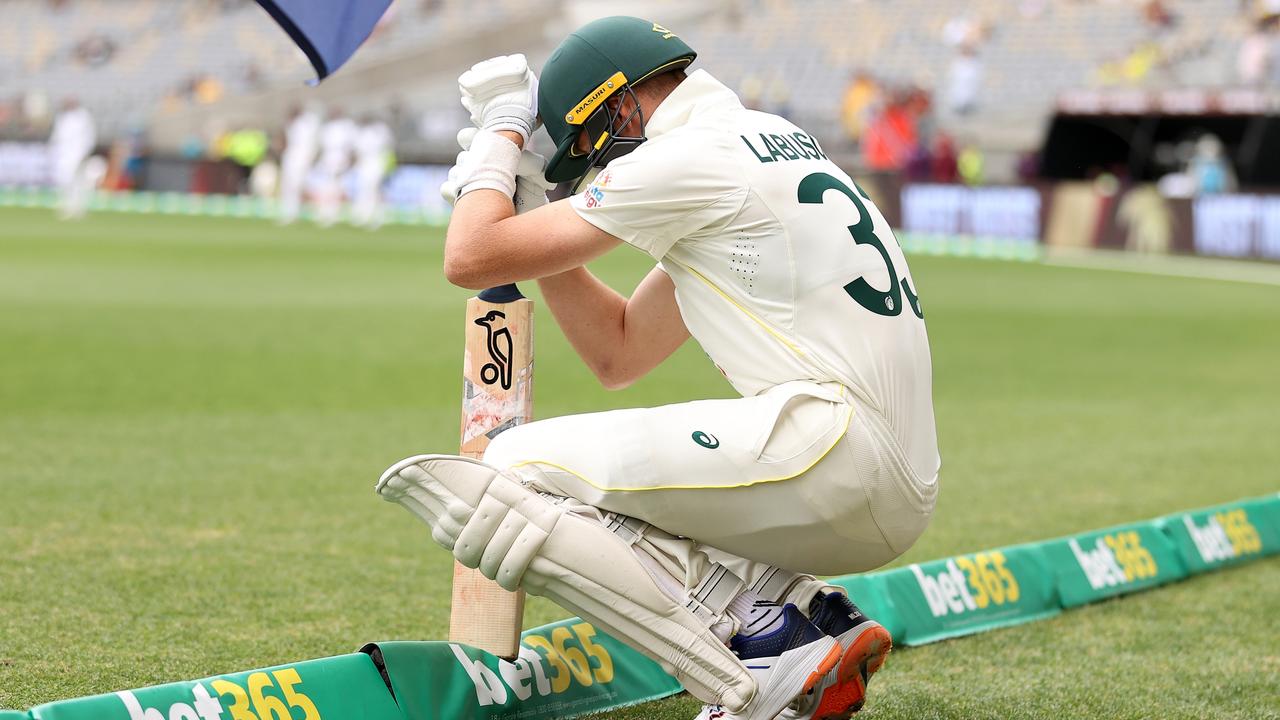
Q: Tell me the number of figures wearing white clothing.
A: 5